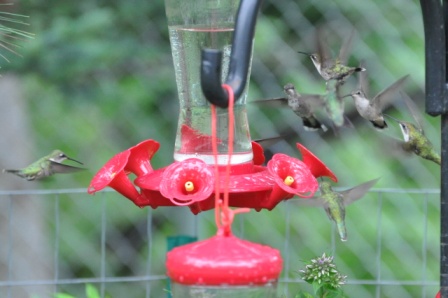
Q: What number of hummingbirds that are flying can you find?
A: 7